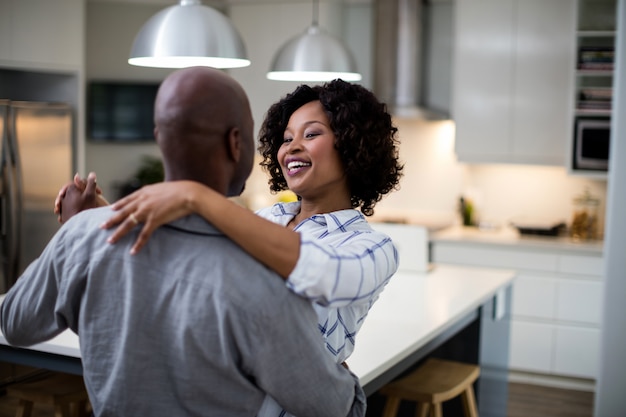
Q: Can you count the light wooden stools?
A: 2